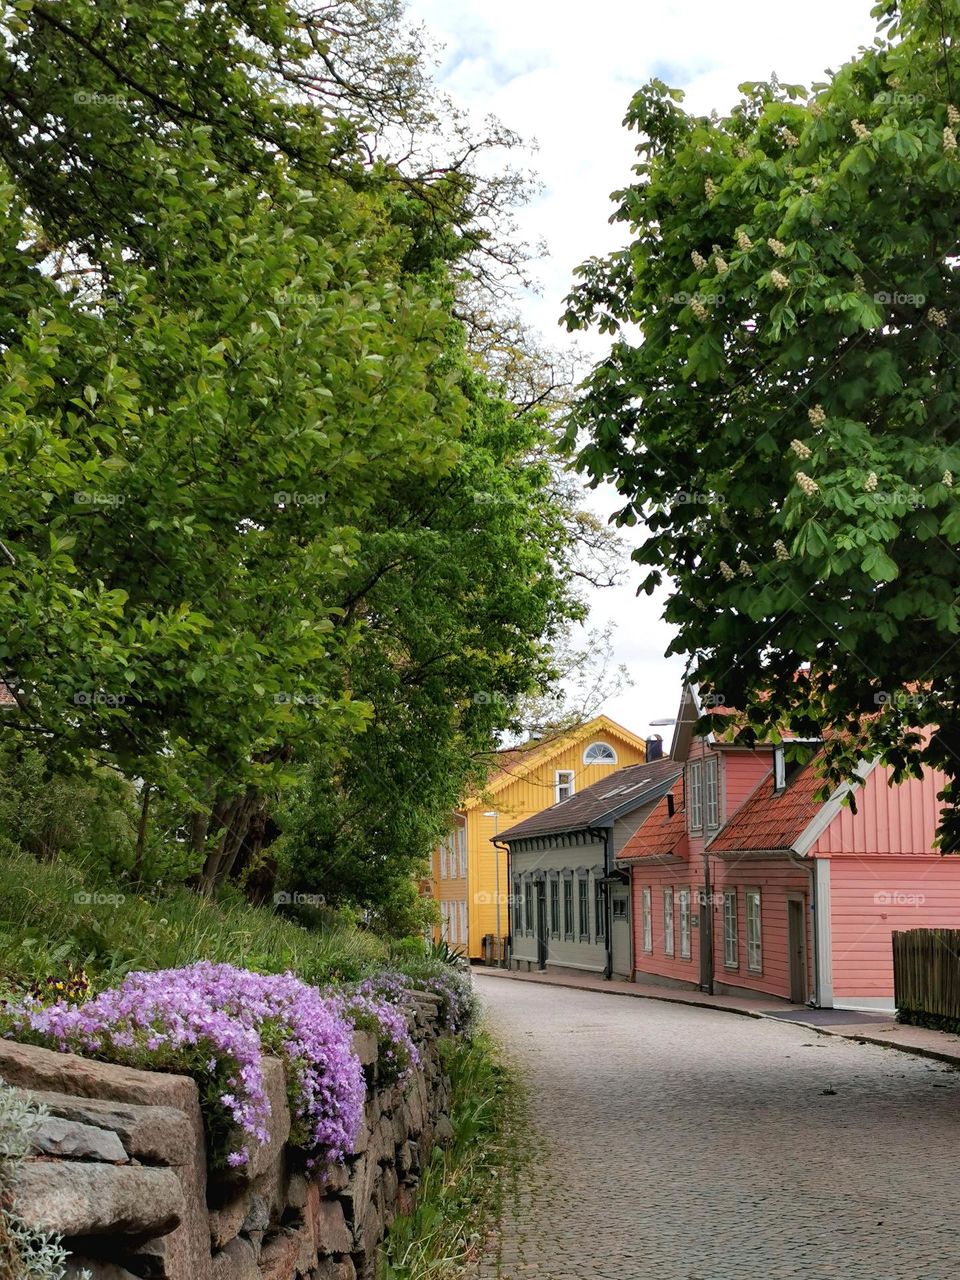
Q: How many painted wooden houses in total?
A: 3